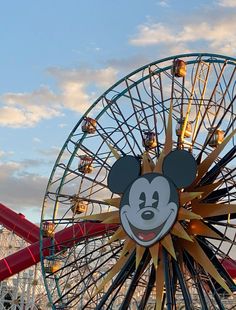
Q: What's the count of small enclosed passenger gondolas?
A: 9